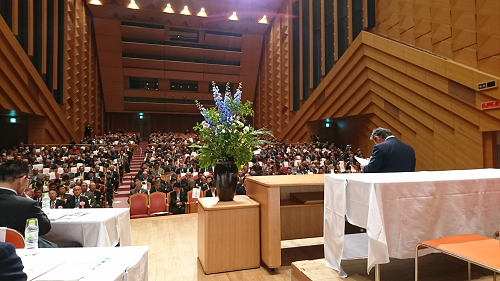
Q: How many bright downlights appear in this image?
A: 7